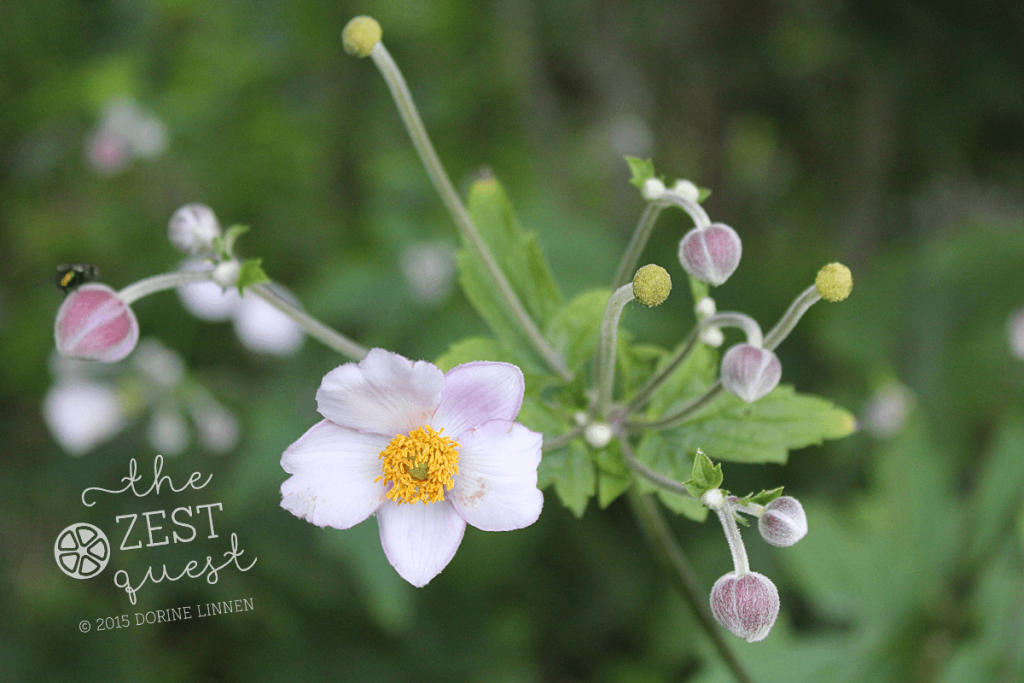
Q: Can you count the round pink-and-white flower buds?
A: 6